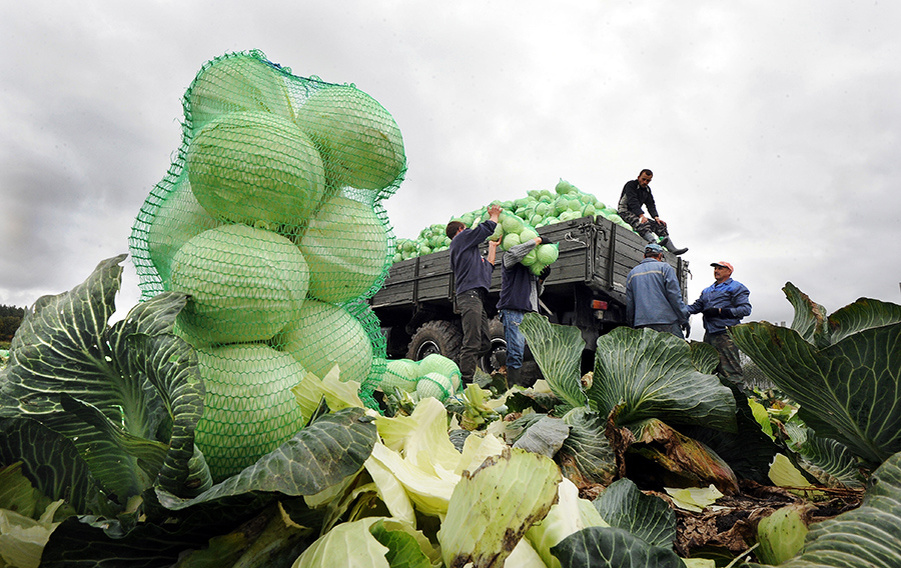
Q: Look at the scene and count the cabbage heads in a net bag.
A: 8